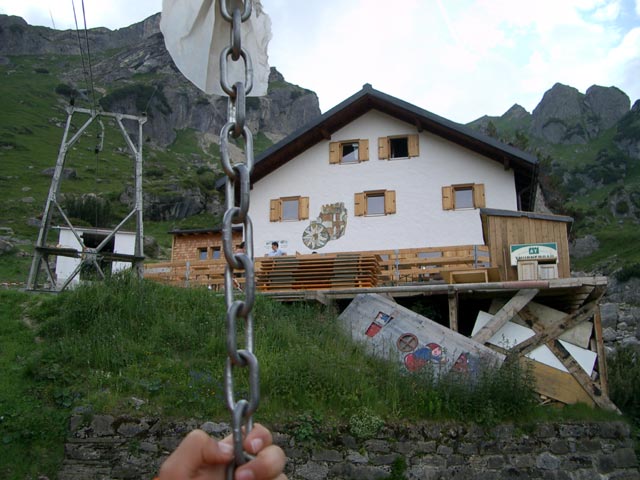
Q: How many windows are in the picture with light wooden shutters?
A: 5